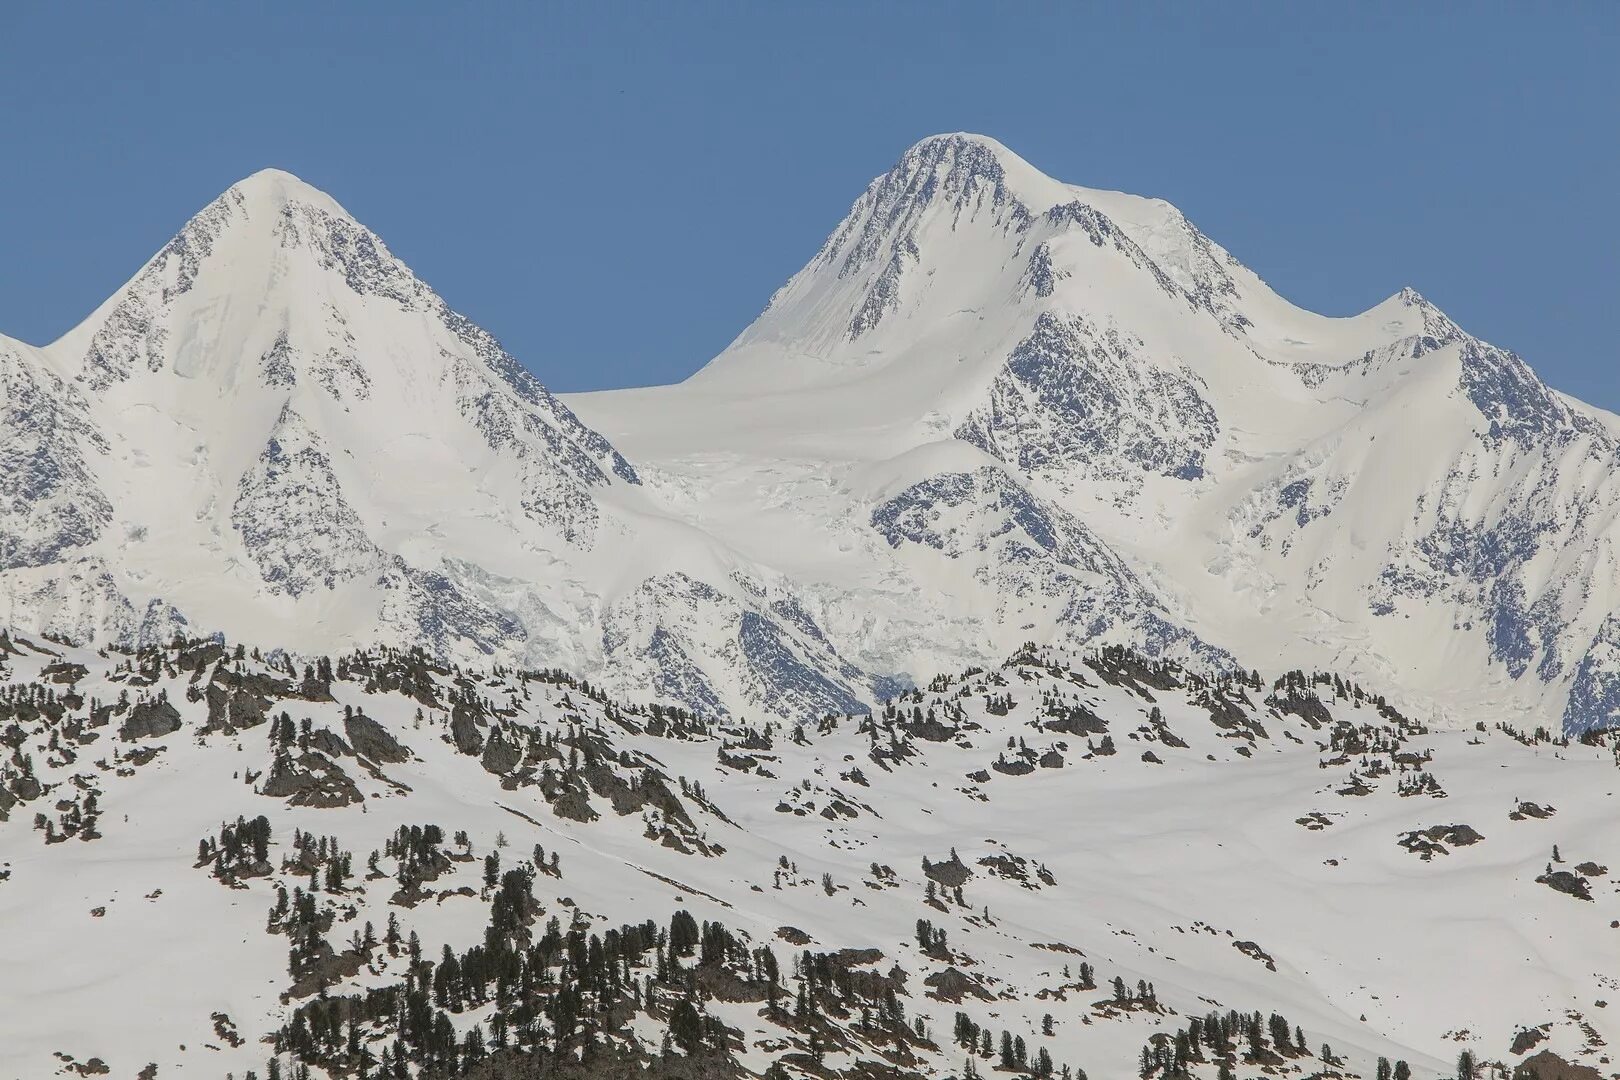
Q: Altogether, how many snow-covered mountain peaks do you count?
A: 3